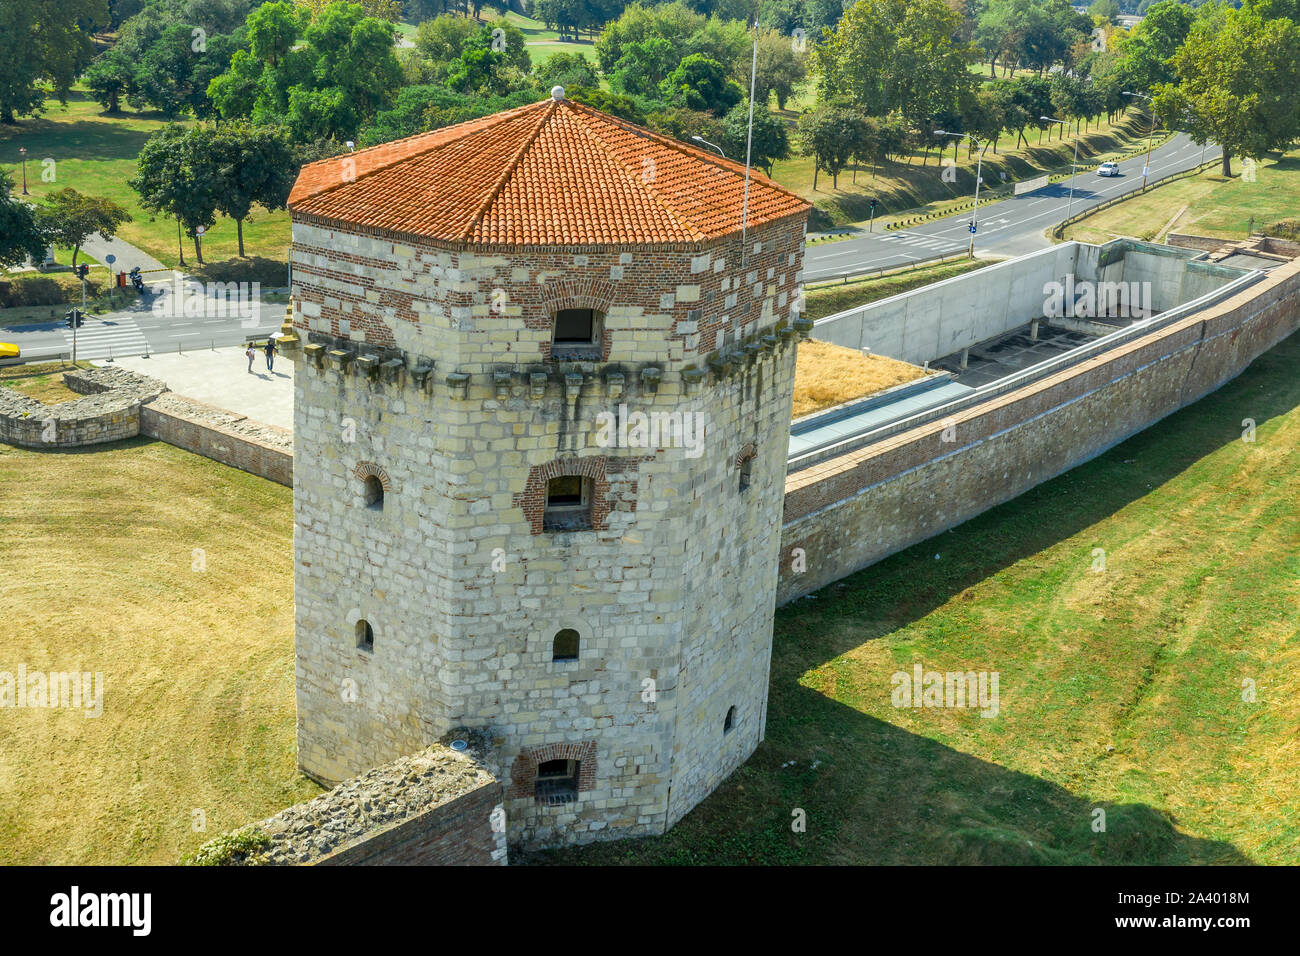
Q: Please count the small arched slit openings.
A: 5